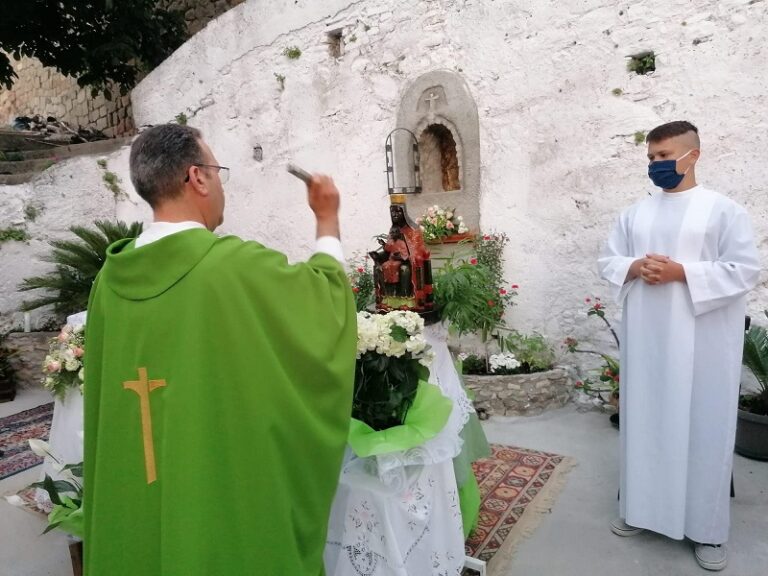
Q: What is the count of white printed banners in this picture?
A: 0